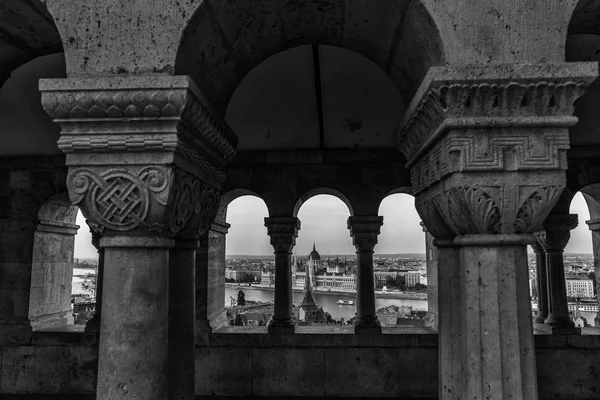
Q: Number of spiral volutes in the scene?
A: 2